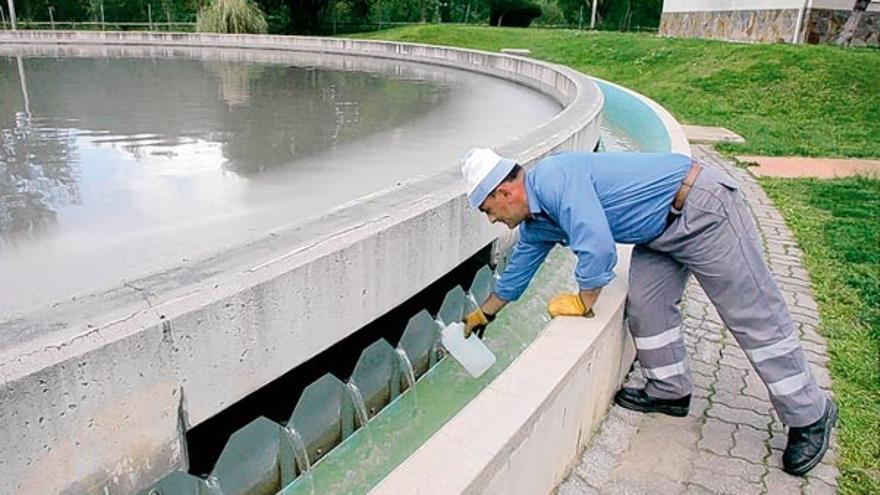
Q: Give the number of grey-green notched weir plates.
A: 7